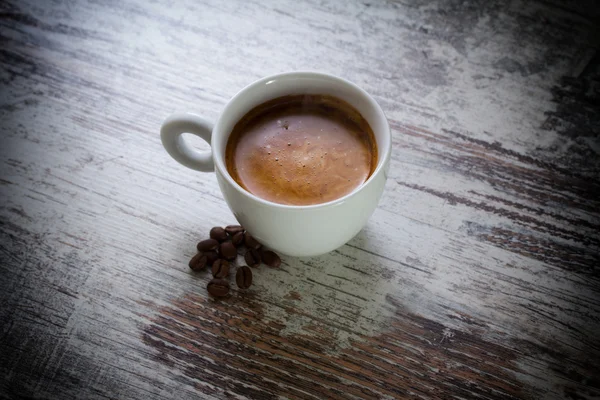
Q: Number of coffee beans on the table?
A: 13